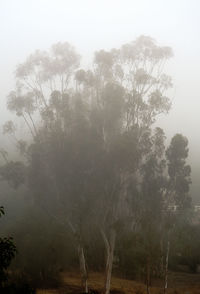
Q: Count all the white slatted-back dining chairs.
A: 0